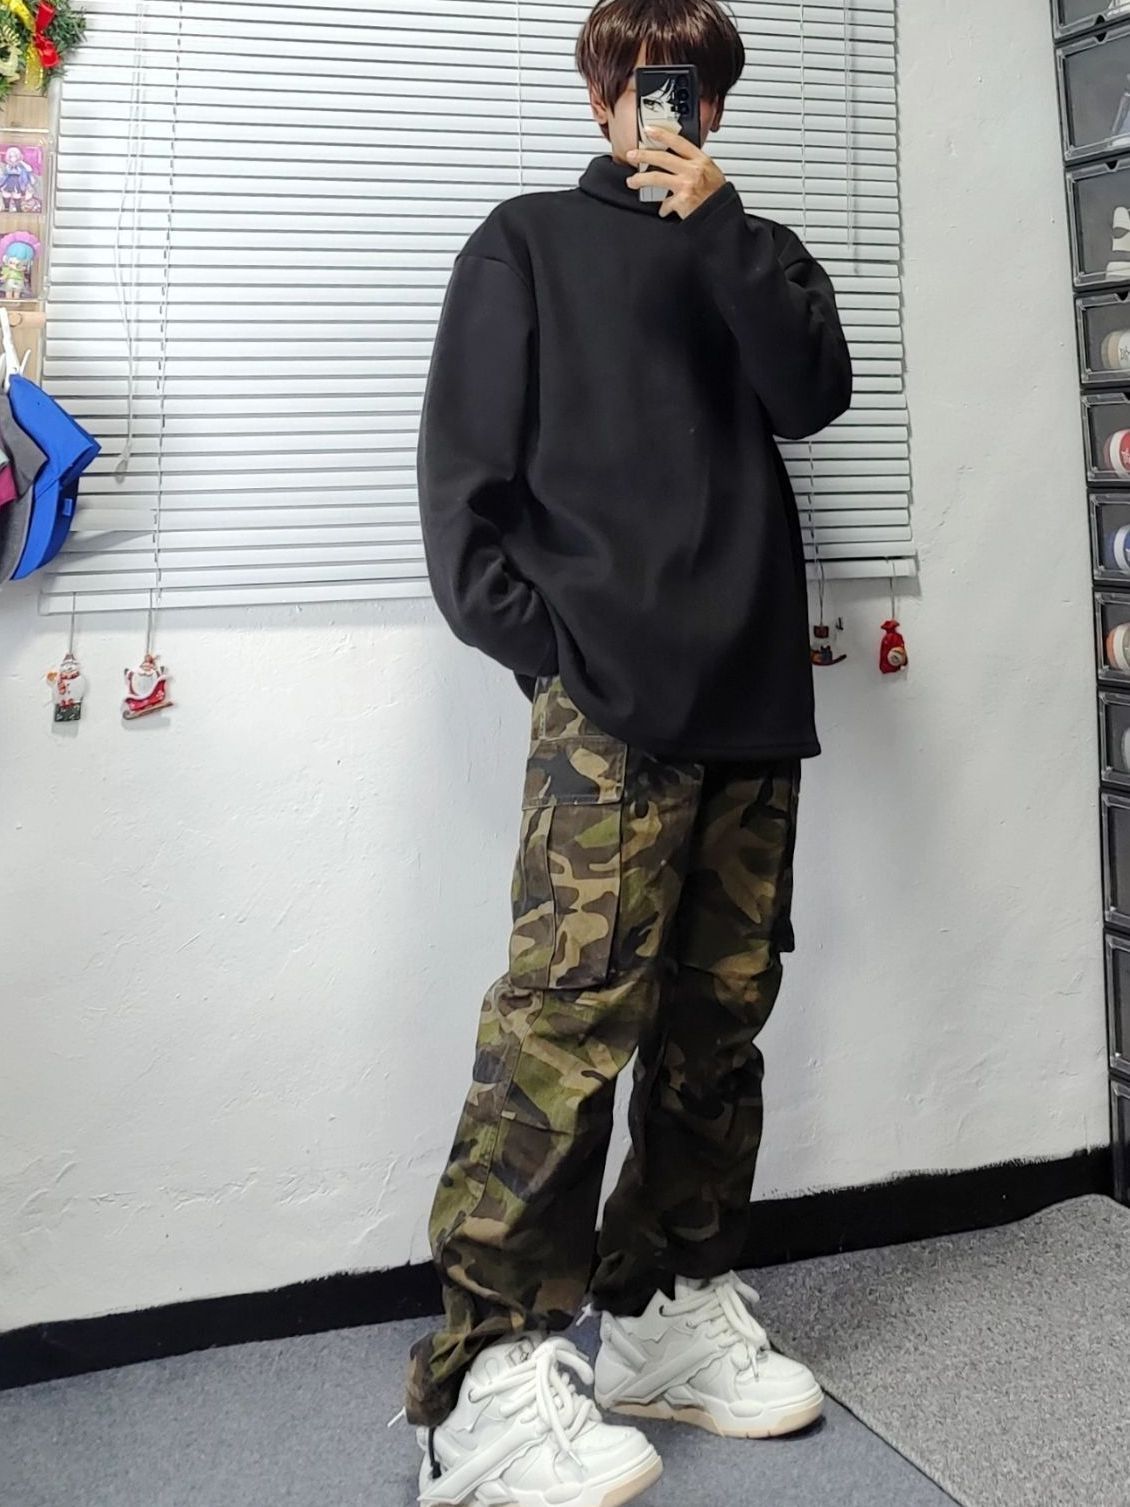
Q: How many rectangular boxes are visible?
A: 11